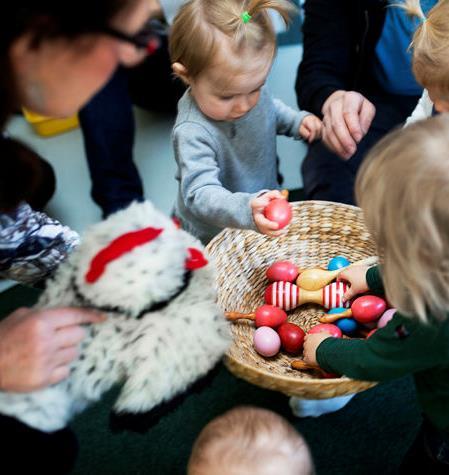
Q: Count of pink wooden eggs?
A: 2